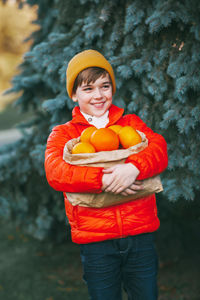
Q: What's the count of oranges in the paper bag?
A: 5